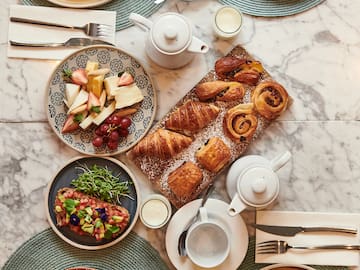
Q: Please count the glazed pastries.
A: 8